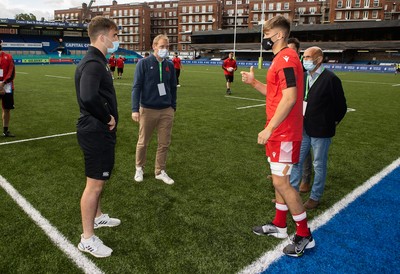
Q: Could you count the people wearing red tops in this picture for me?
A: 6